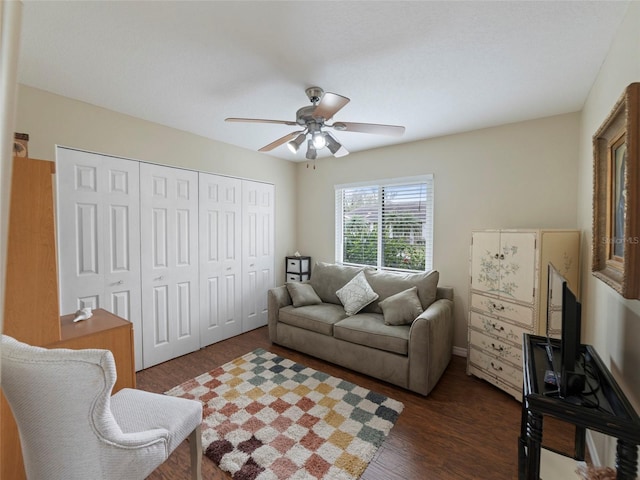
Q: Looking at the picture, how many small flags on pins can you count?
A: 0